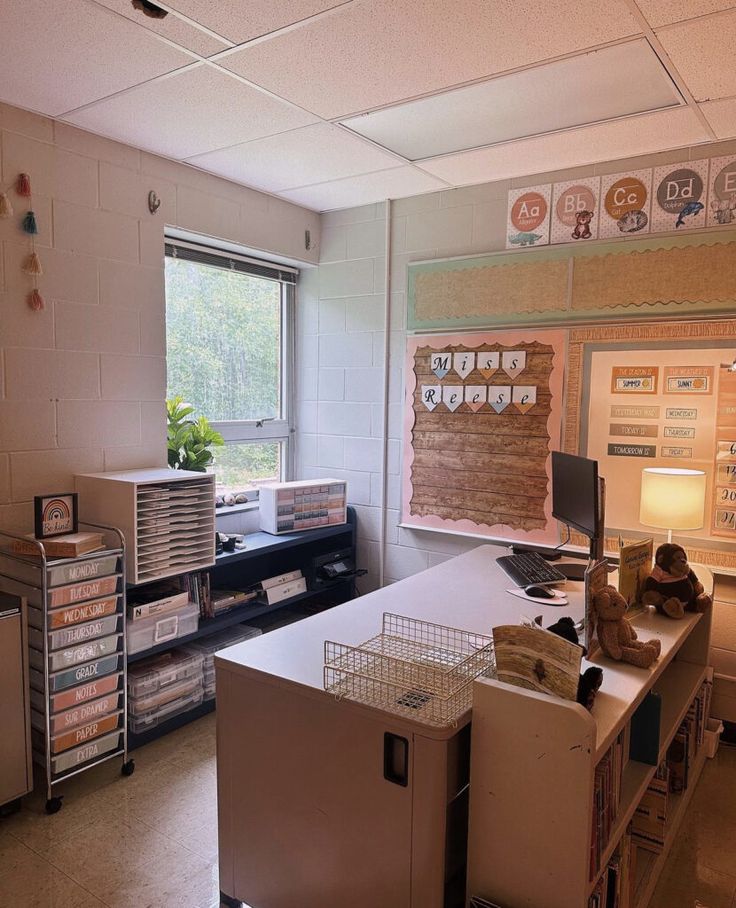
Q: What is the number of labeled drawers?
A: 10